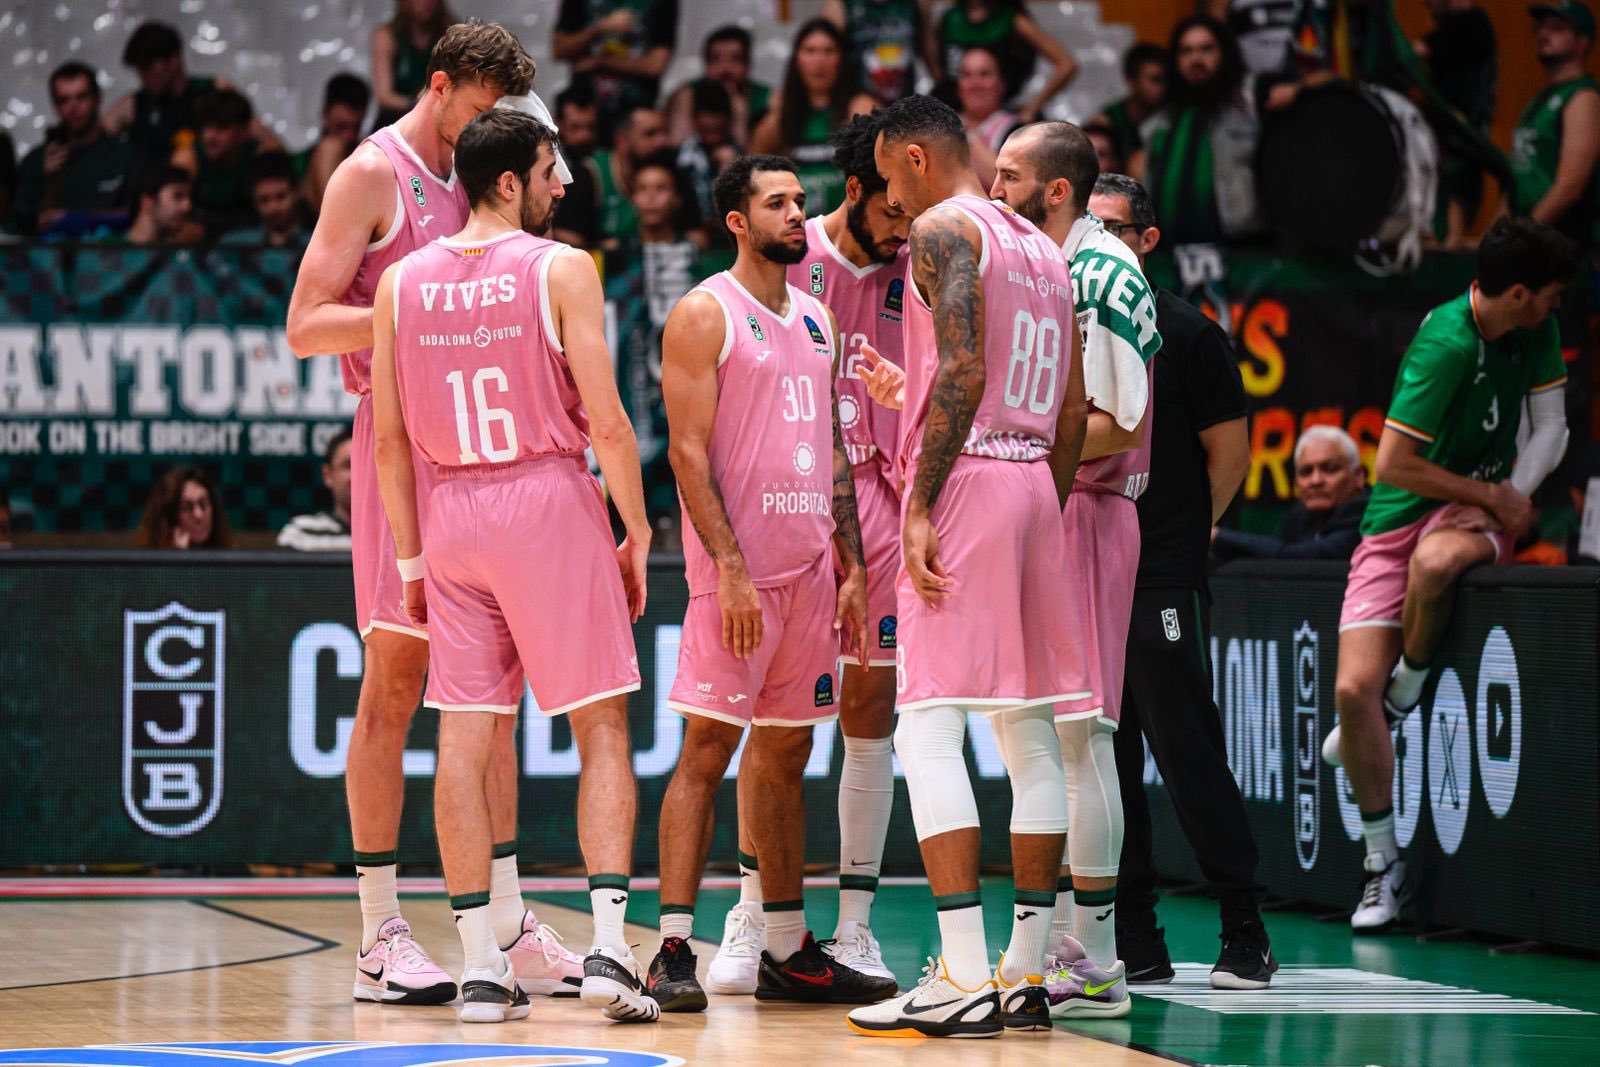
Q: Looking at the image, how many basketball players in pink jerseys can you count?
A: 6